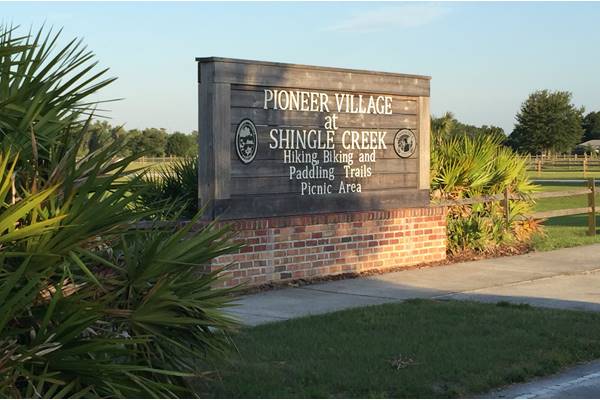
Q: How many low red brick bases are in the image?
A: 1